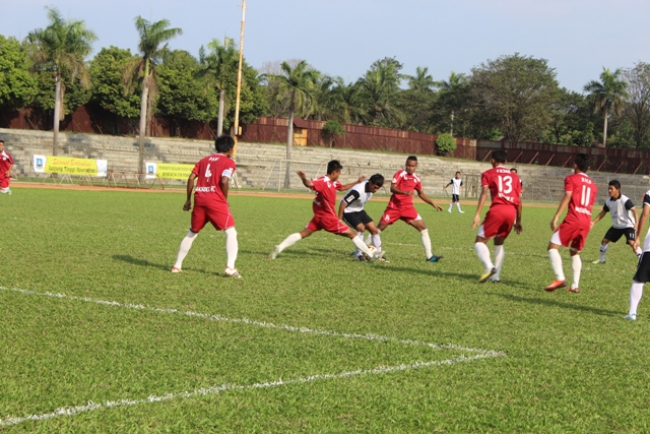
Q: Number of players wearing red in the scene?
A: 6